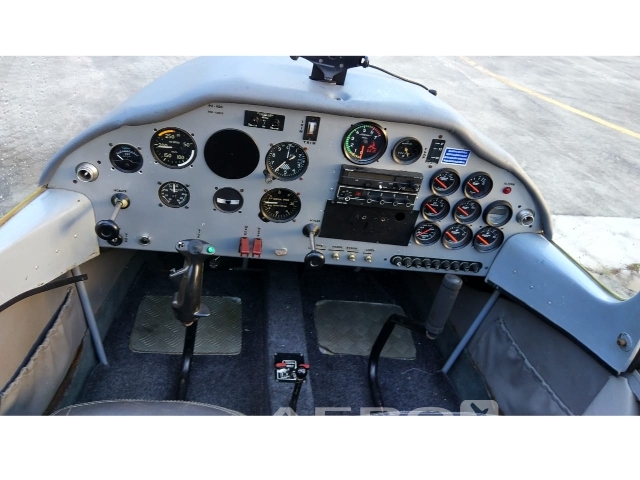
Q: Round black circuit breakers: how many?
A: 9